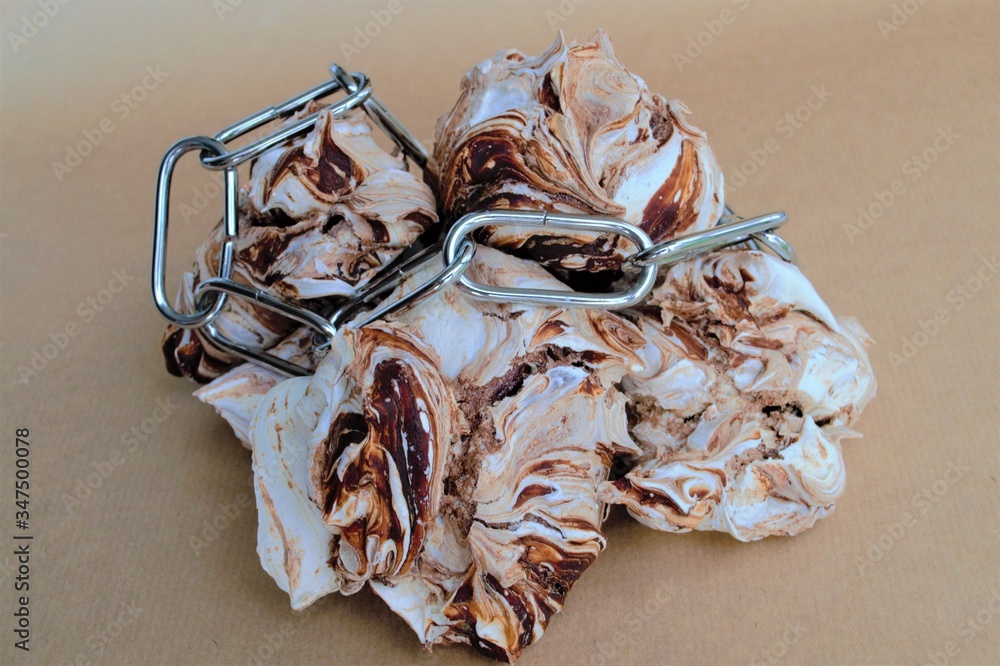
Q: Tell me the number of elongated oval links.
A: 8